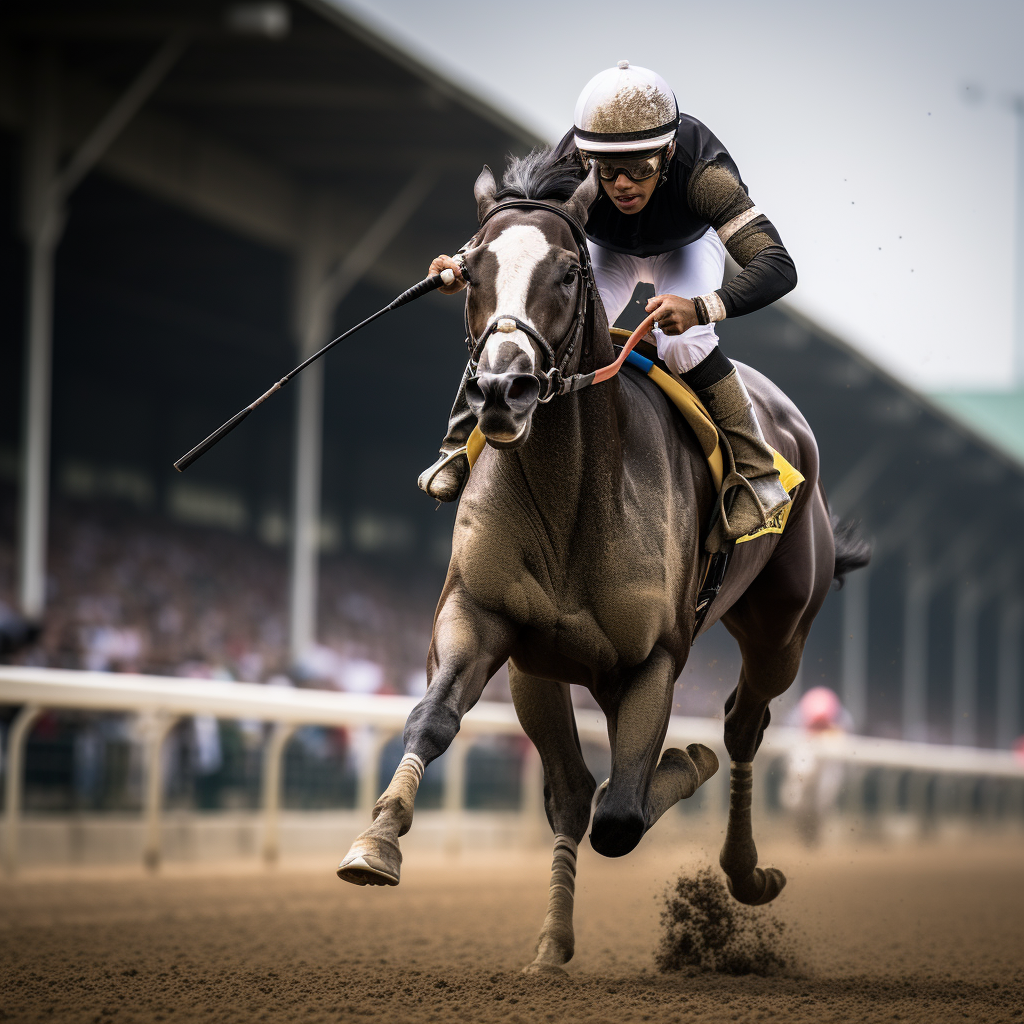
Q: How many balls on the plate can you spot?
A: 0